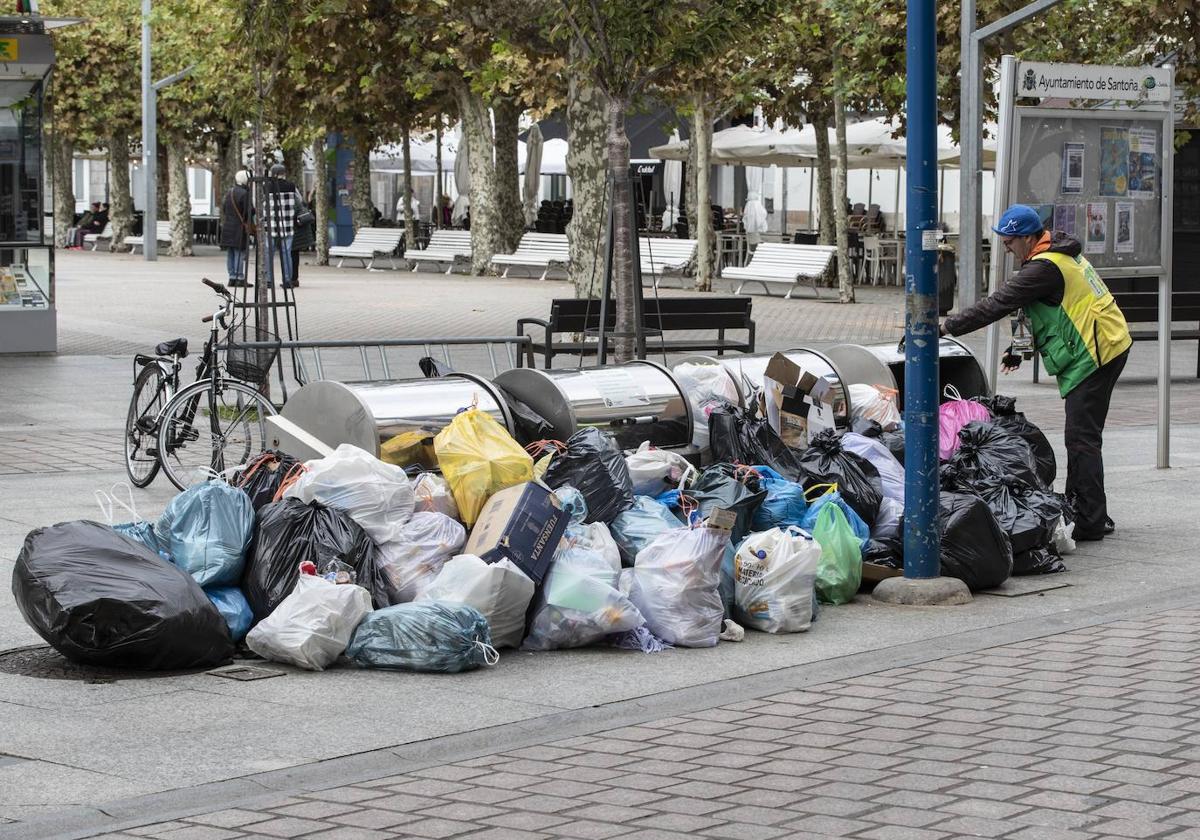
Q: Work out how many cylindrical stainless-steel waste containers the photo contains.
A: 4